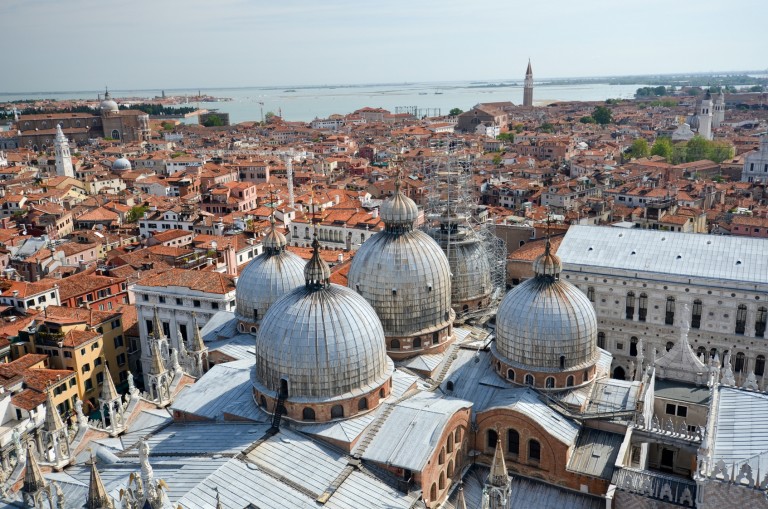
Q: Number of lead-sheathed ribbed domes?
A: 5